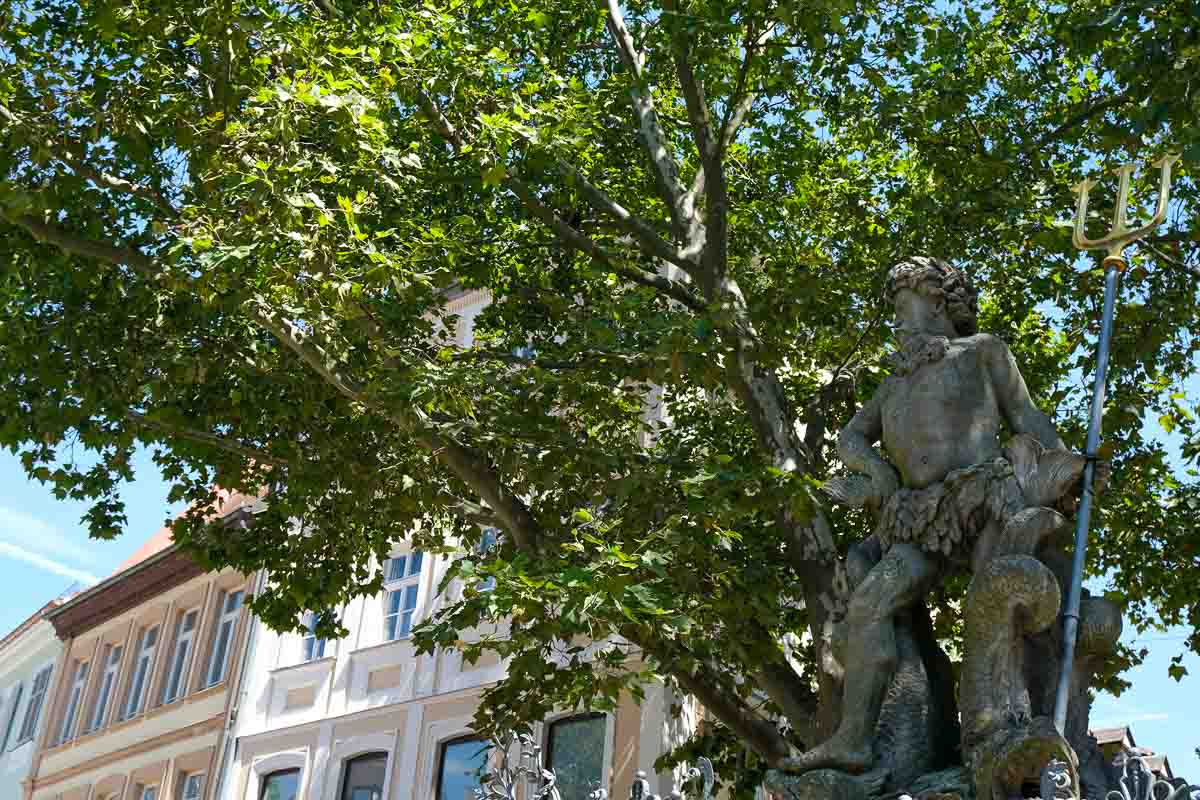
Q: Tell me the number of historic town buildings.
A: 3